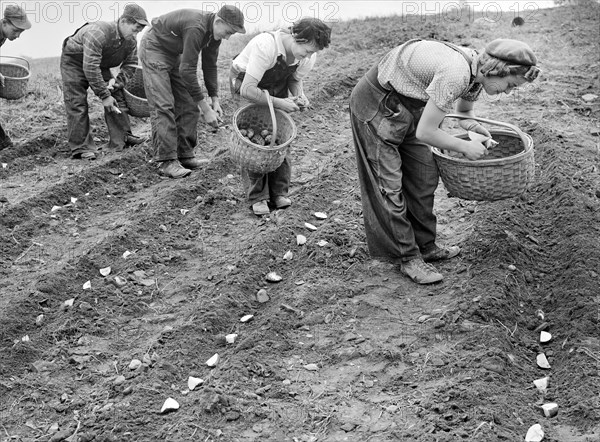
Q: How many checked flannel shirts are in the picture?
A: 1